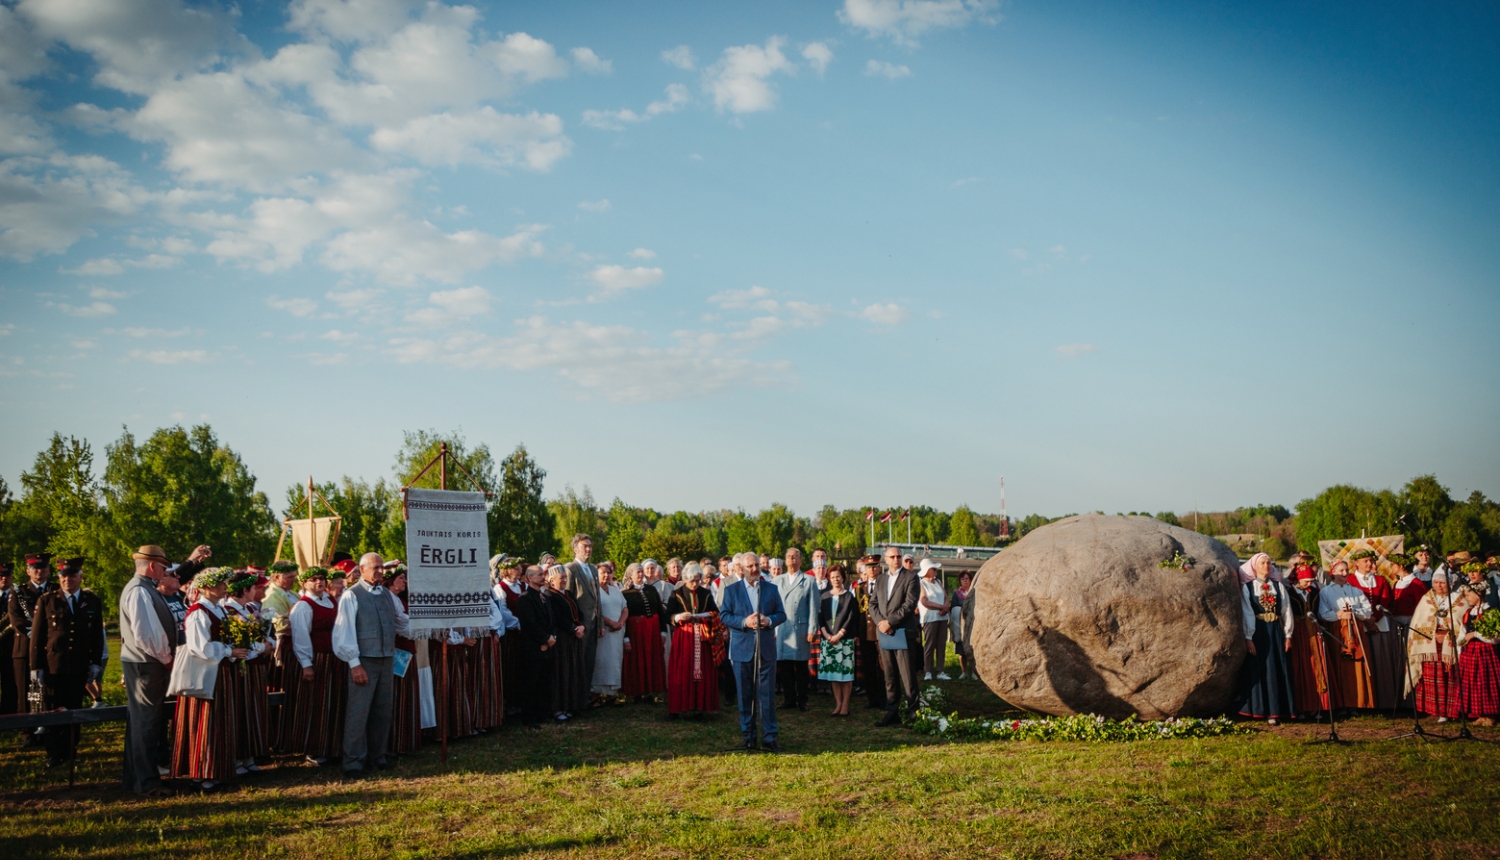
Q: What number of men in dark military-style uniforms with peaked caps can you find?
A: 4